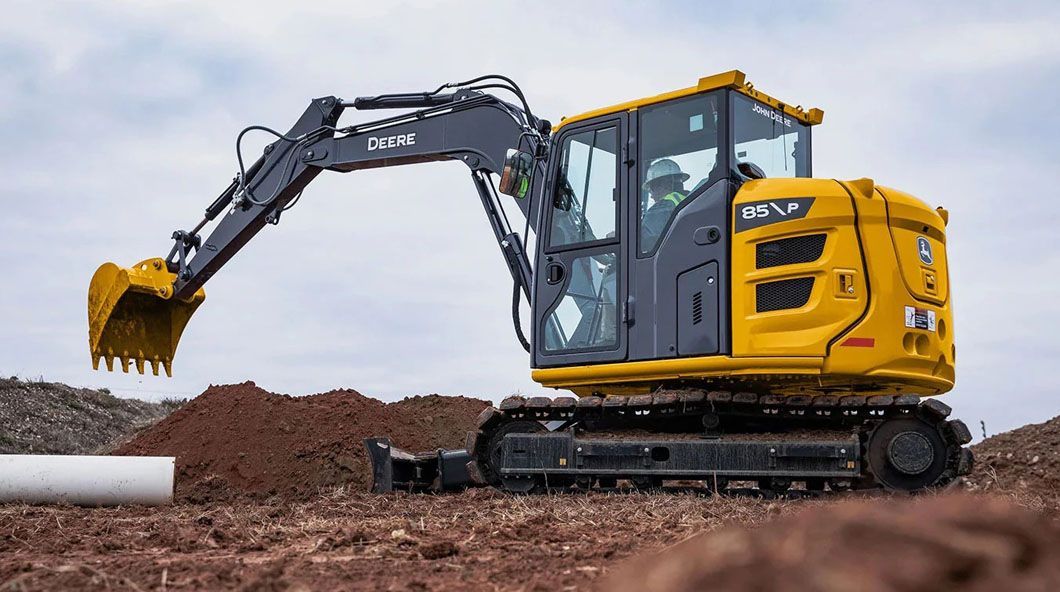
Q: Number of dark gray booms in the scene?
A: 1